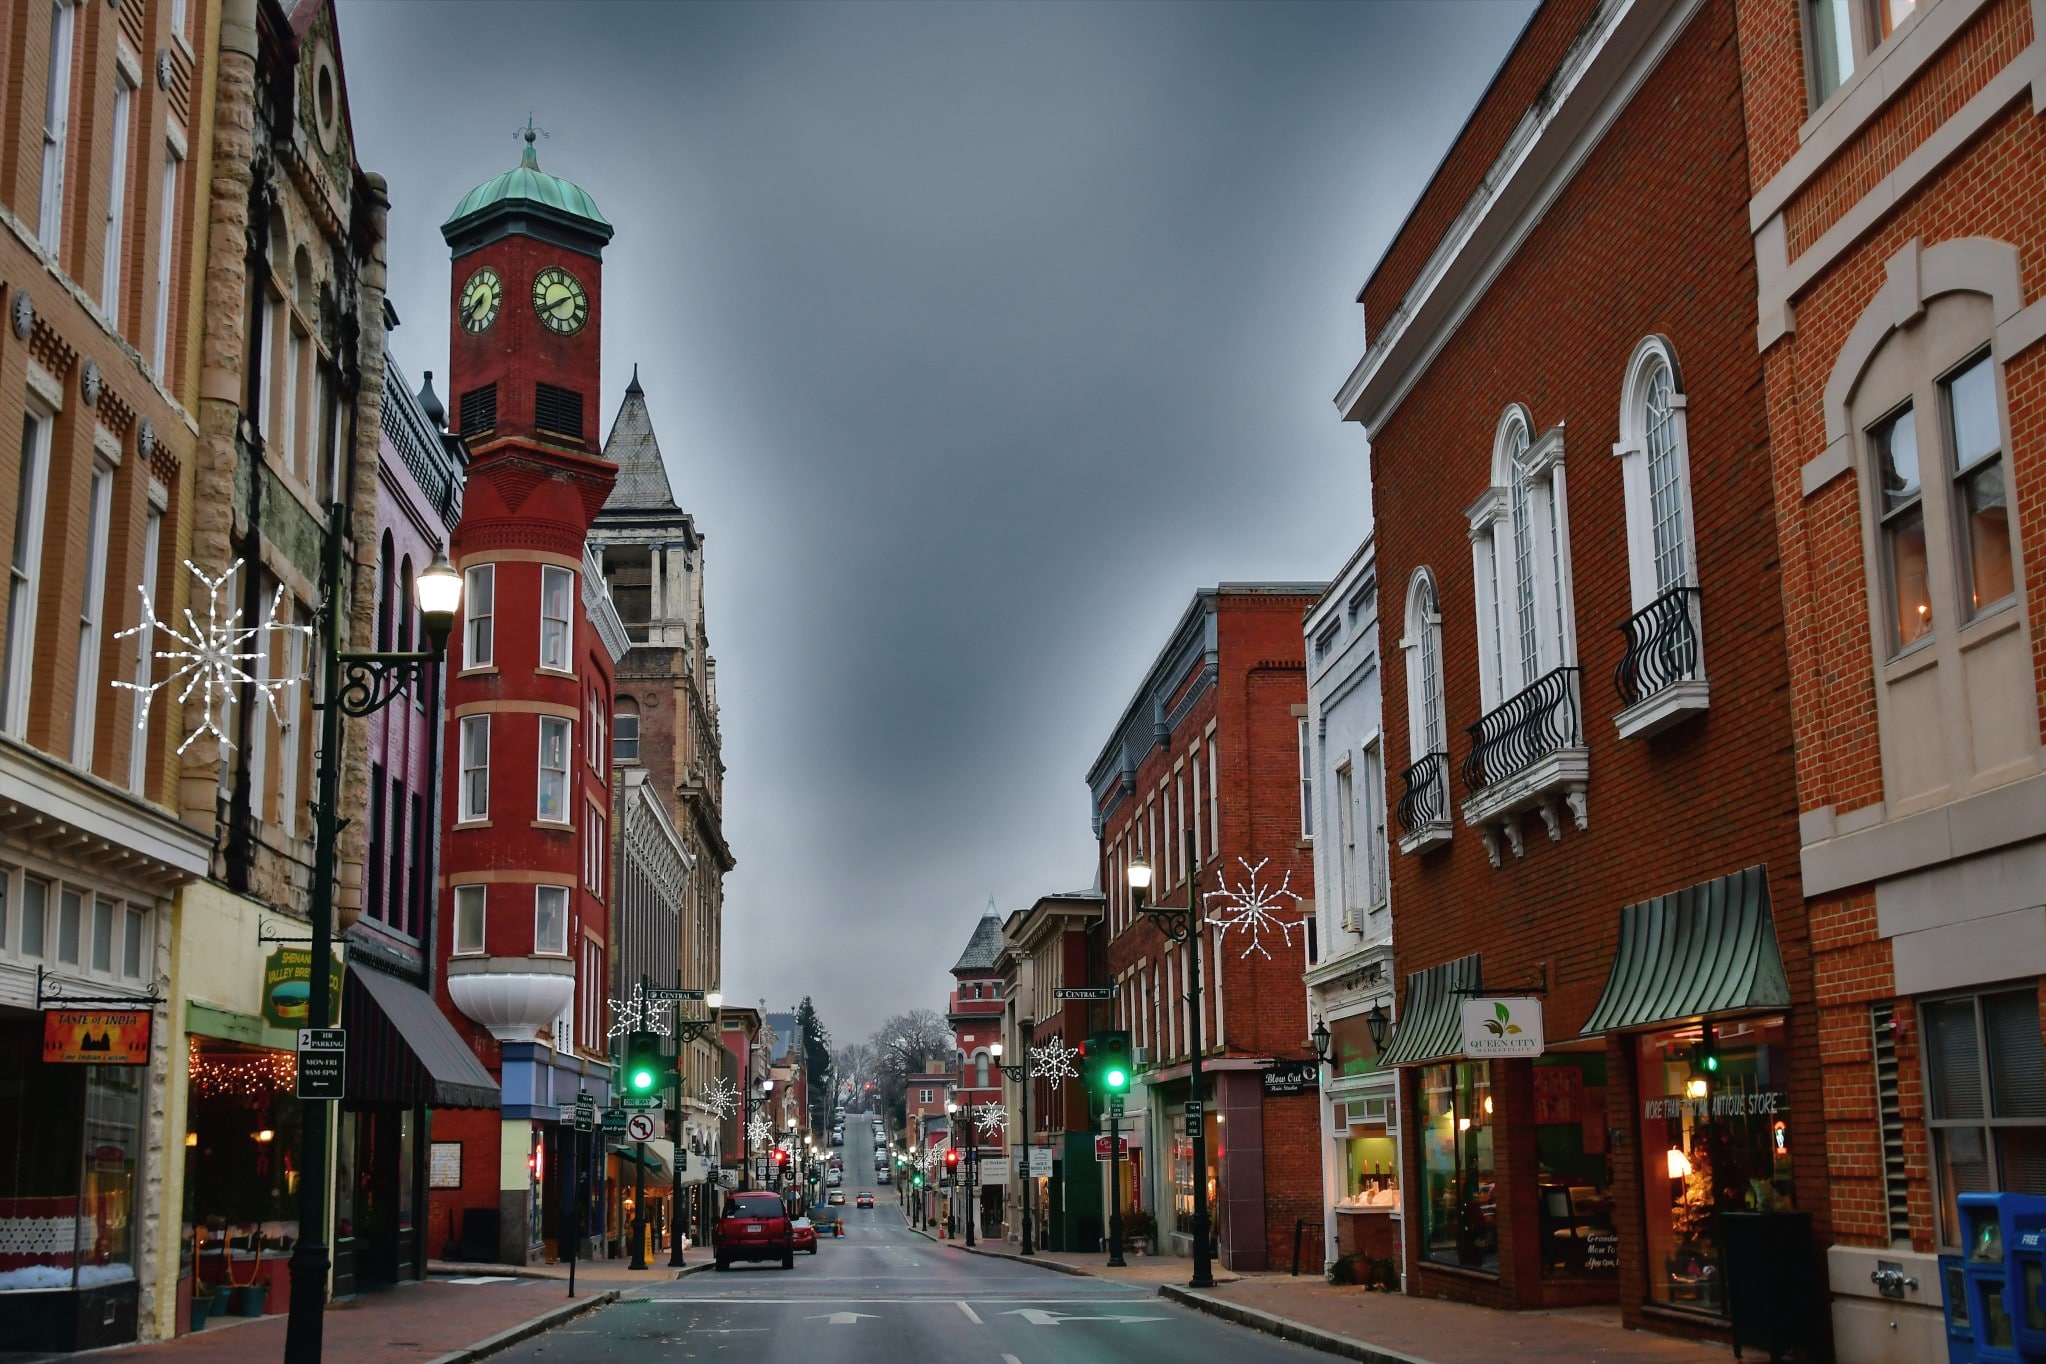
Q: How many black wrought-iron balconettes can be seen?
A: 3